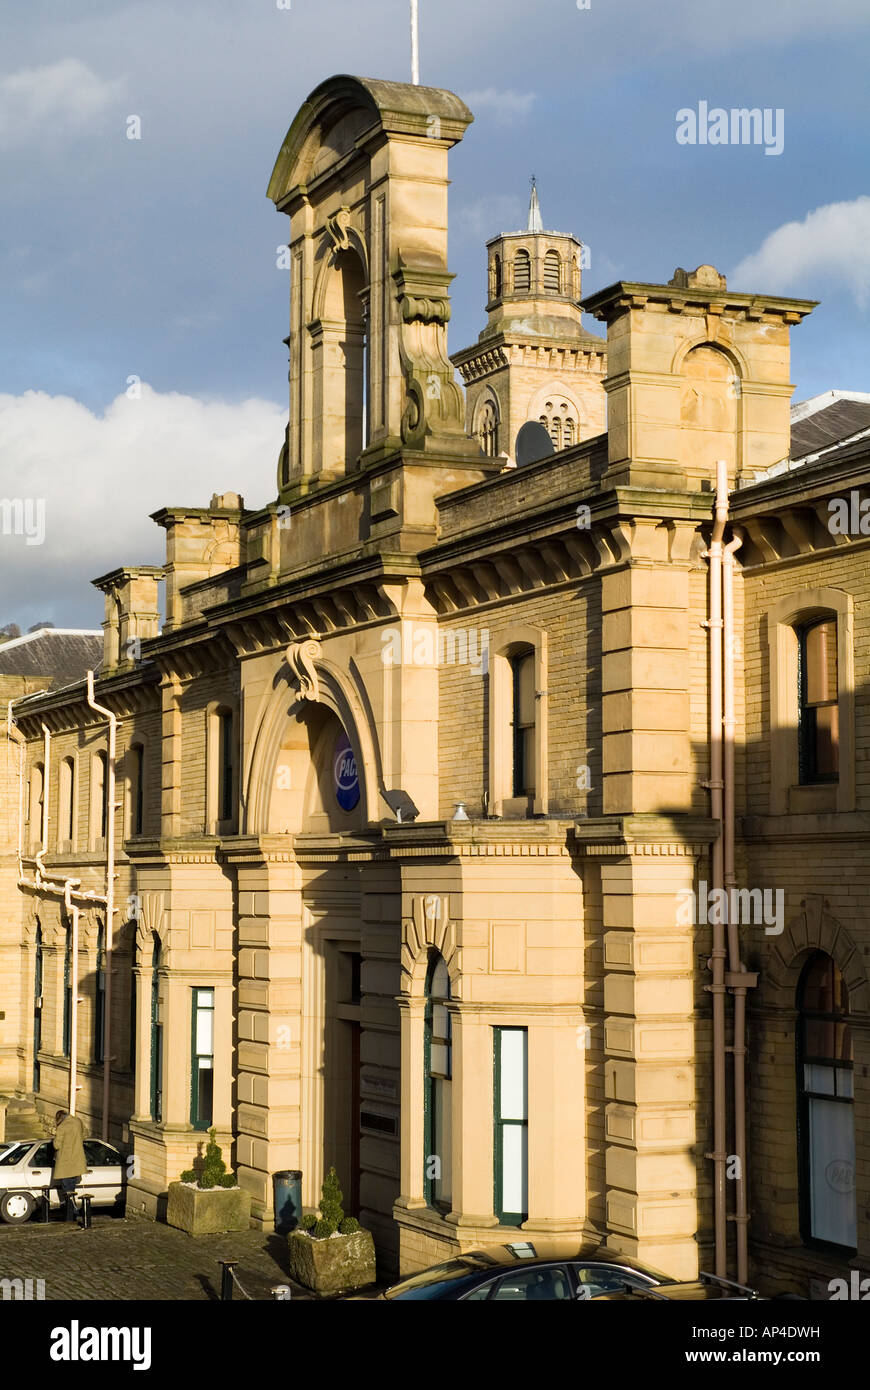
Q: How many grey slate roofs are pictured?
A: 2